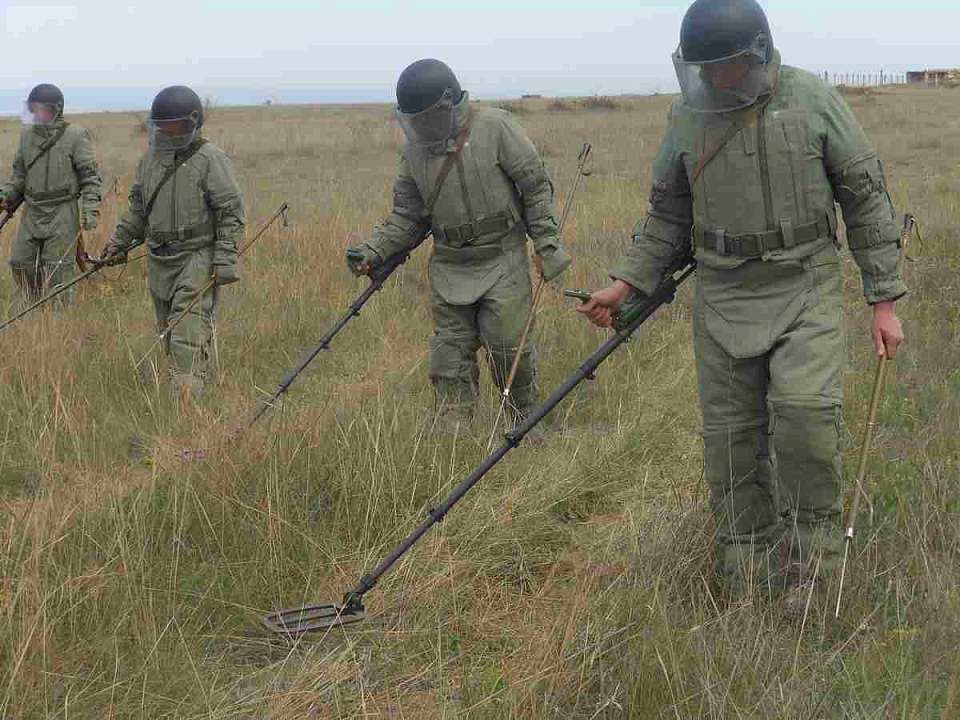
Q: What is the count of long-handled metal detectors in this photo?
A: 4